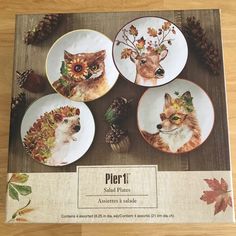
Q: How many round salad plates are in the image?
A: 4